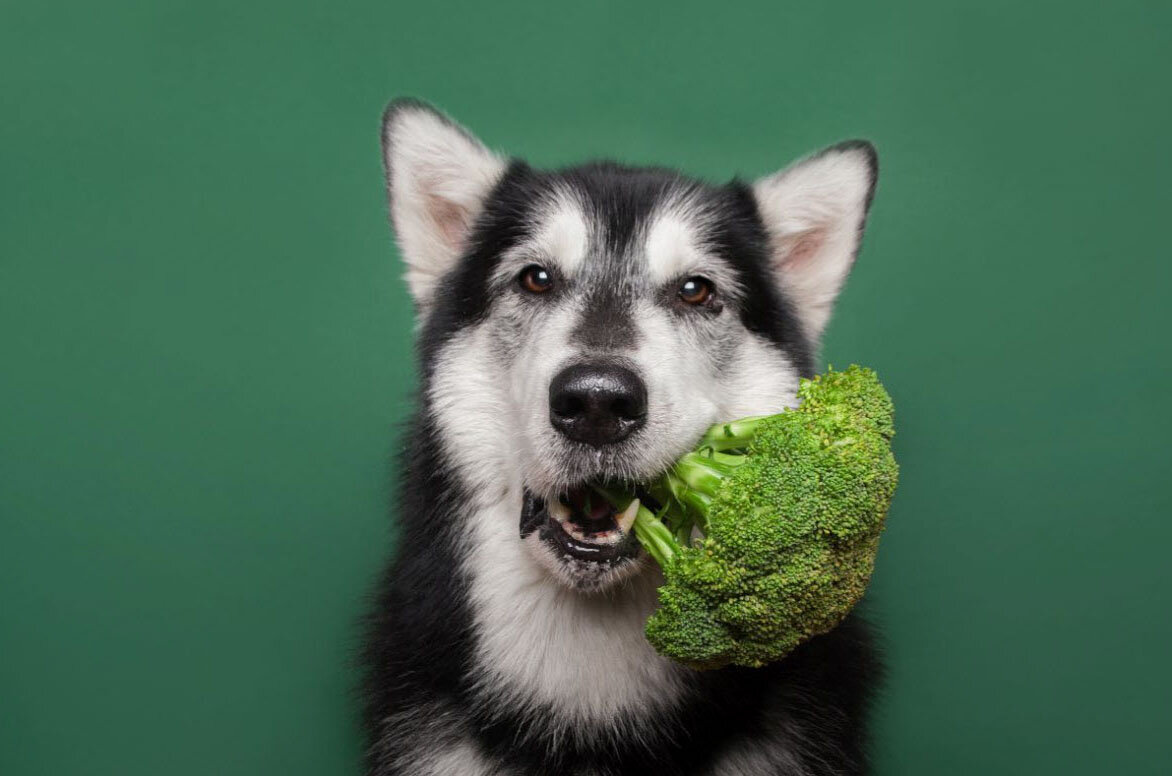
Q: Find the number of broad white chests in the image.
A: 1